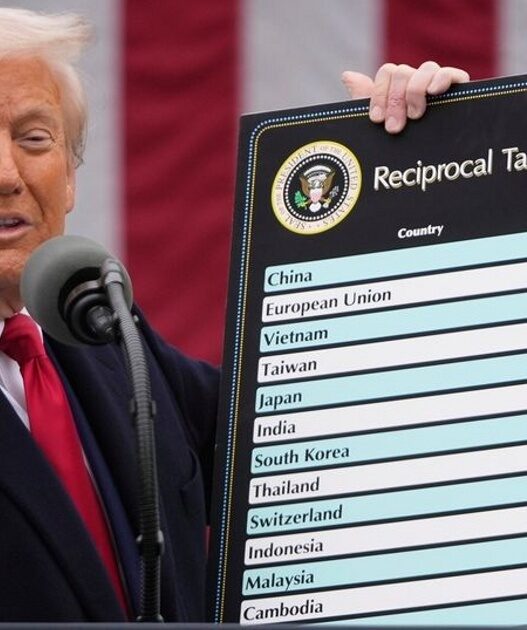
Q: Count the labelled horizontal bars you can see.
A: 12